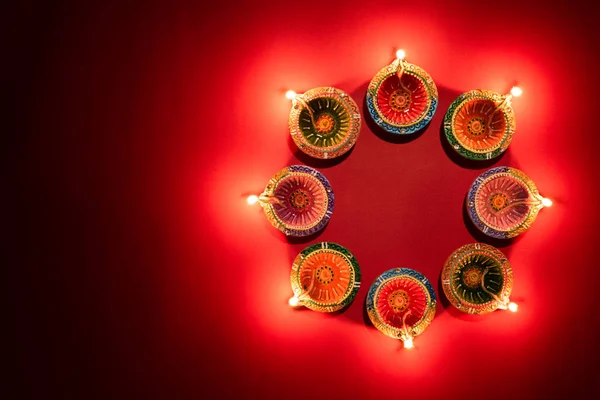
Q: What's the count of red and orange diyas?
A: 4